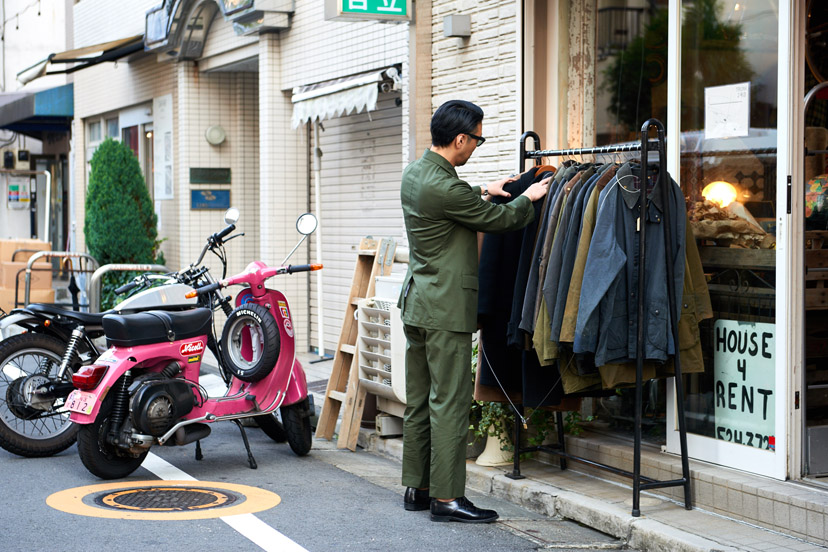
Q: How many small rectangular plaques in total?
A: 2